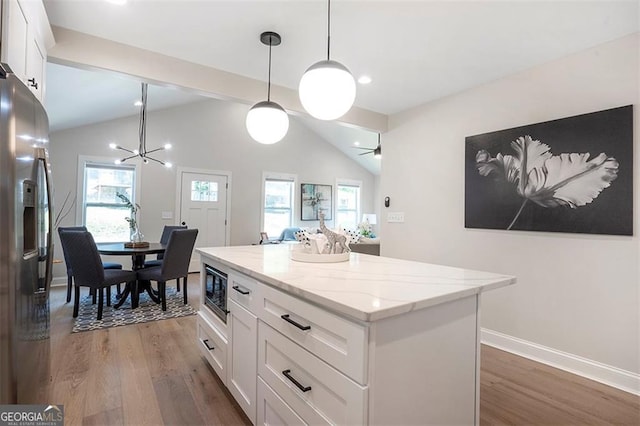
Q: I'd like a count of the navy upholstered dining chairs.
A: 4